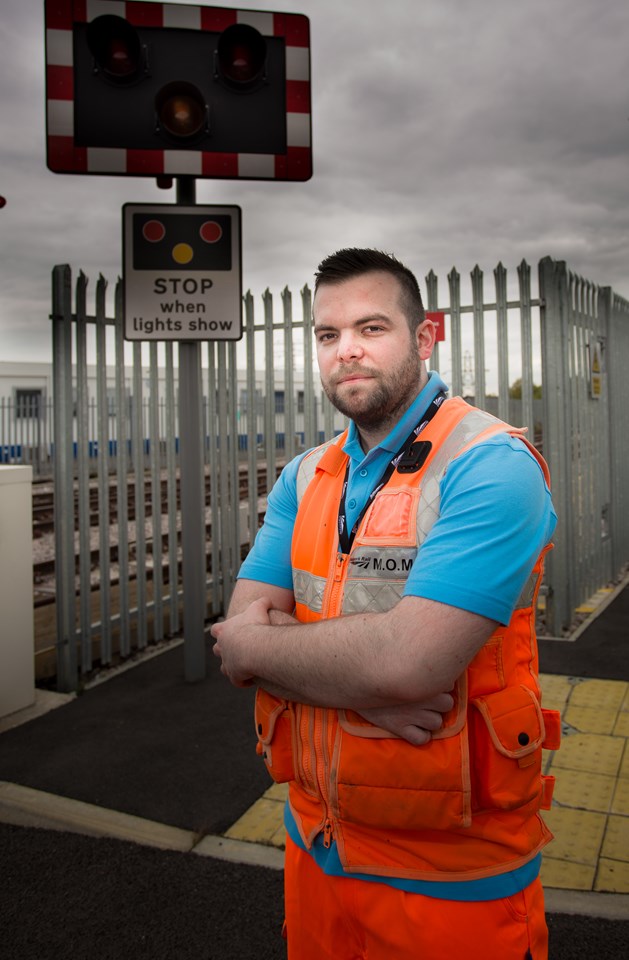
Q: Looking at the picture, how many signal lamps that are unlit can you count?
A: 3